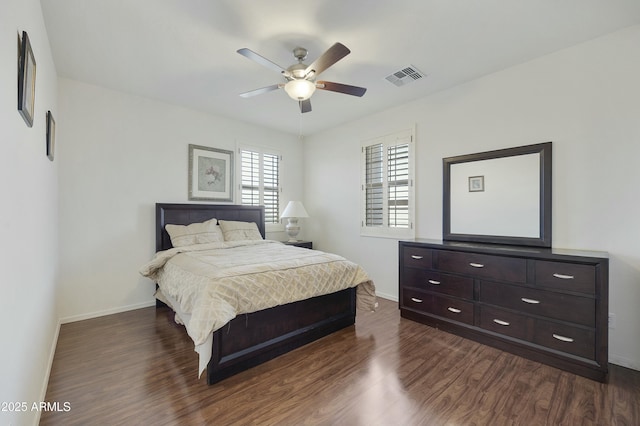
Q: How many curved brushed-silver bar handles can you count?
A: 9